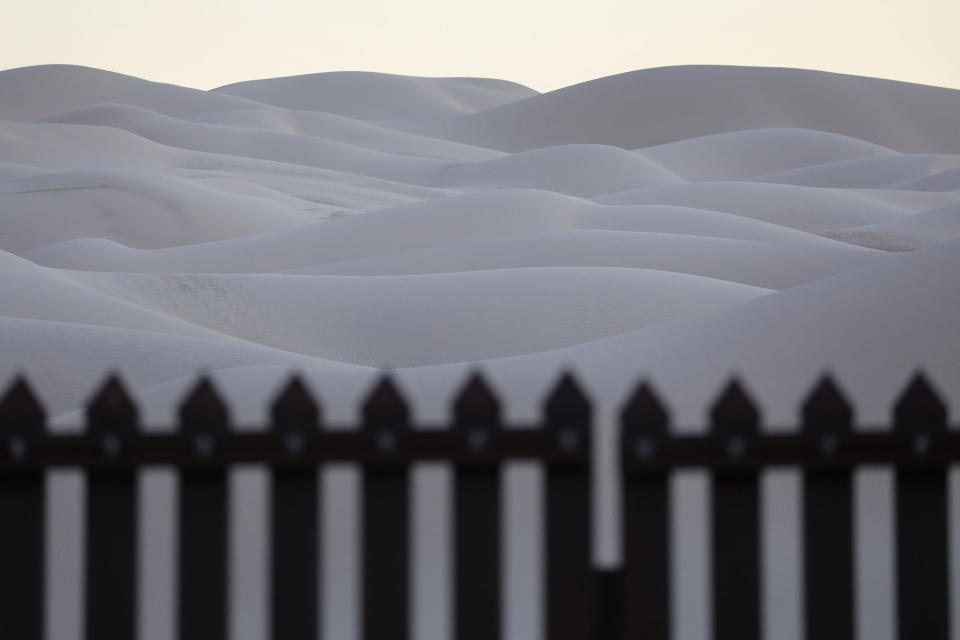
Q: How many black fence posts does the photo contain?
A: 11